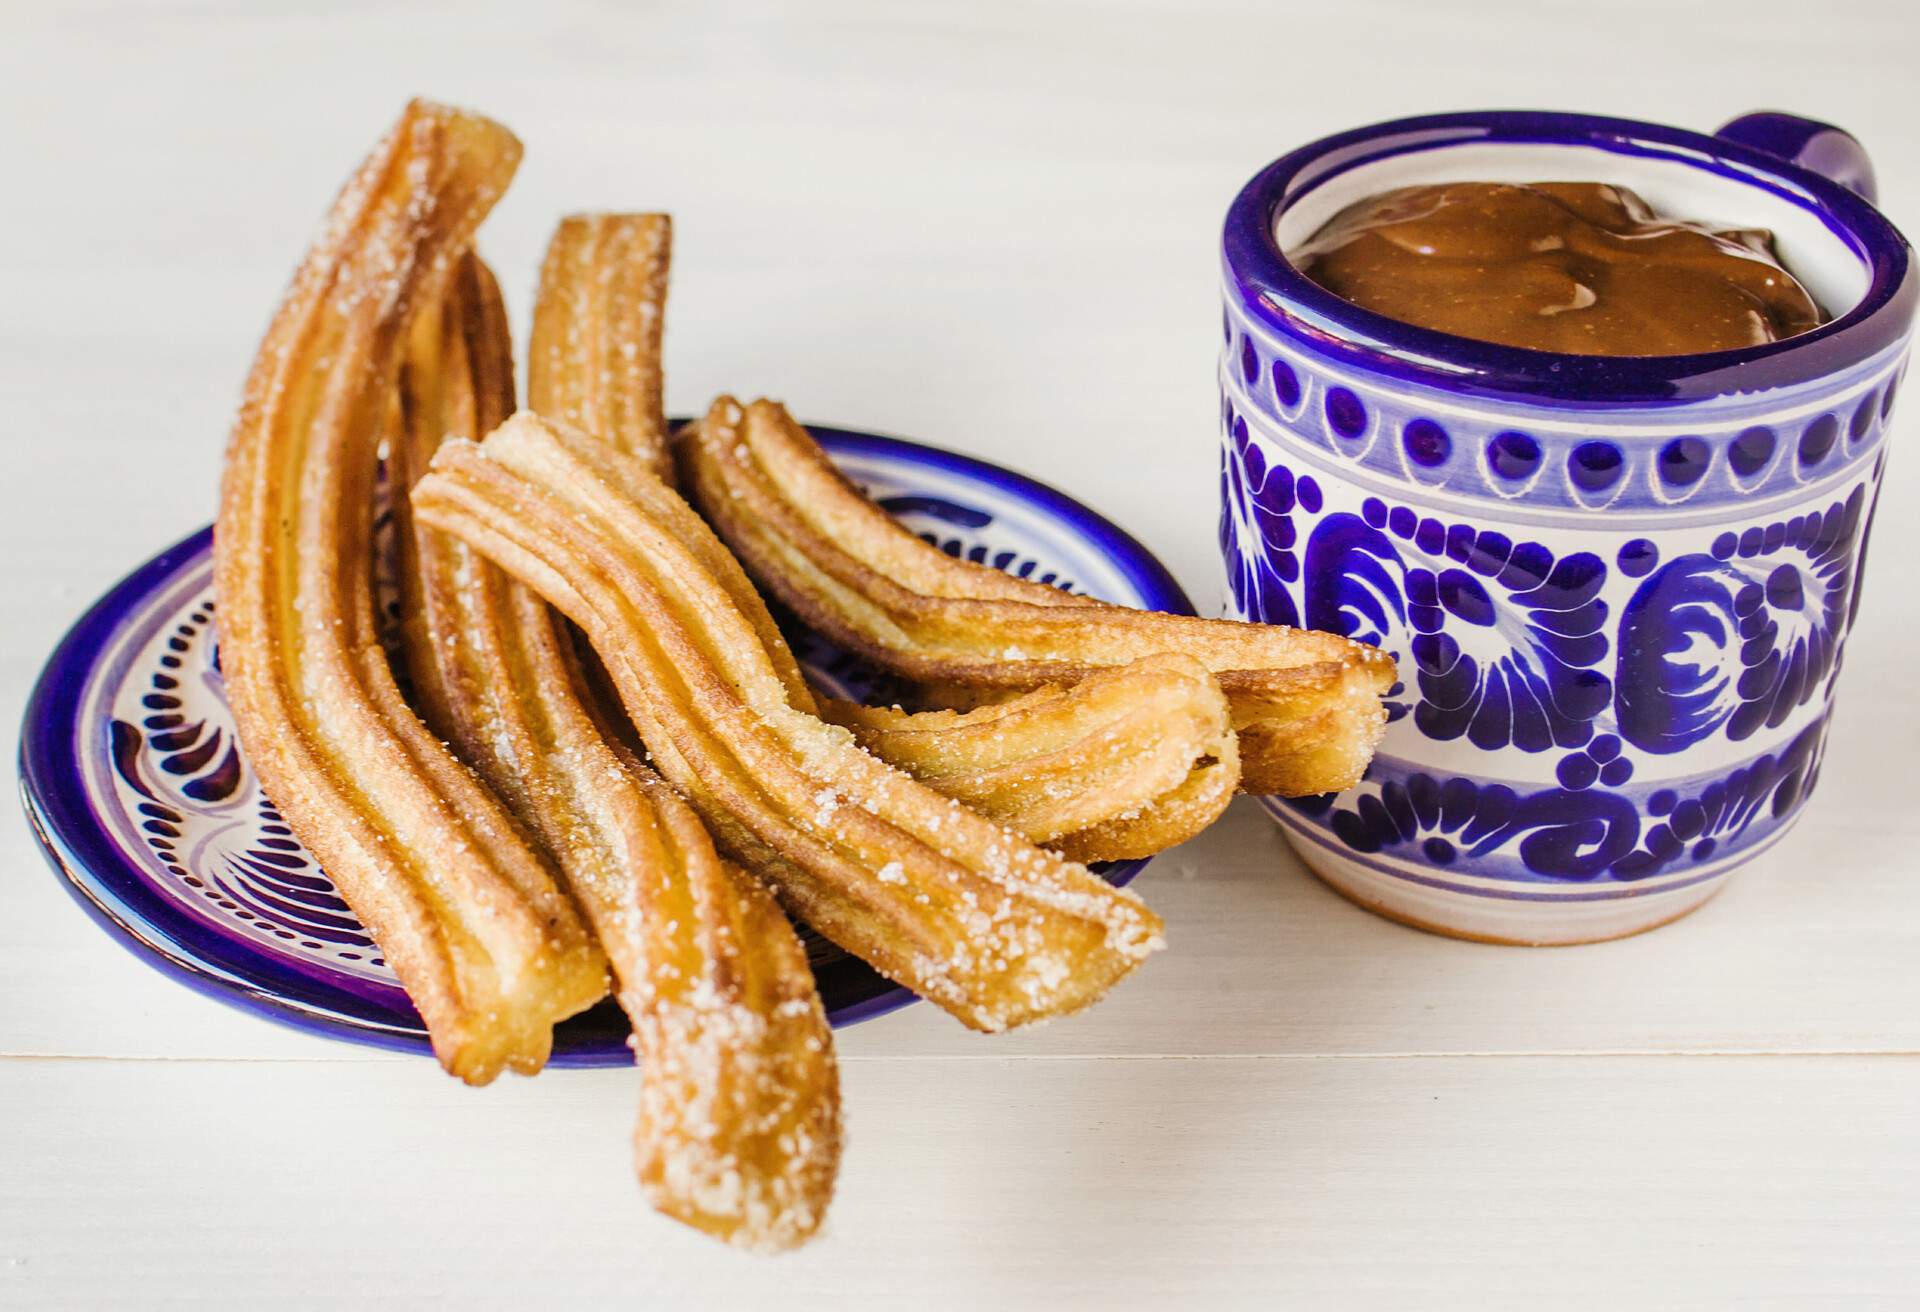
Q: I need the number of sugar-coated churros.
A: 6